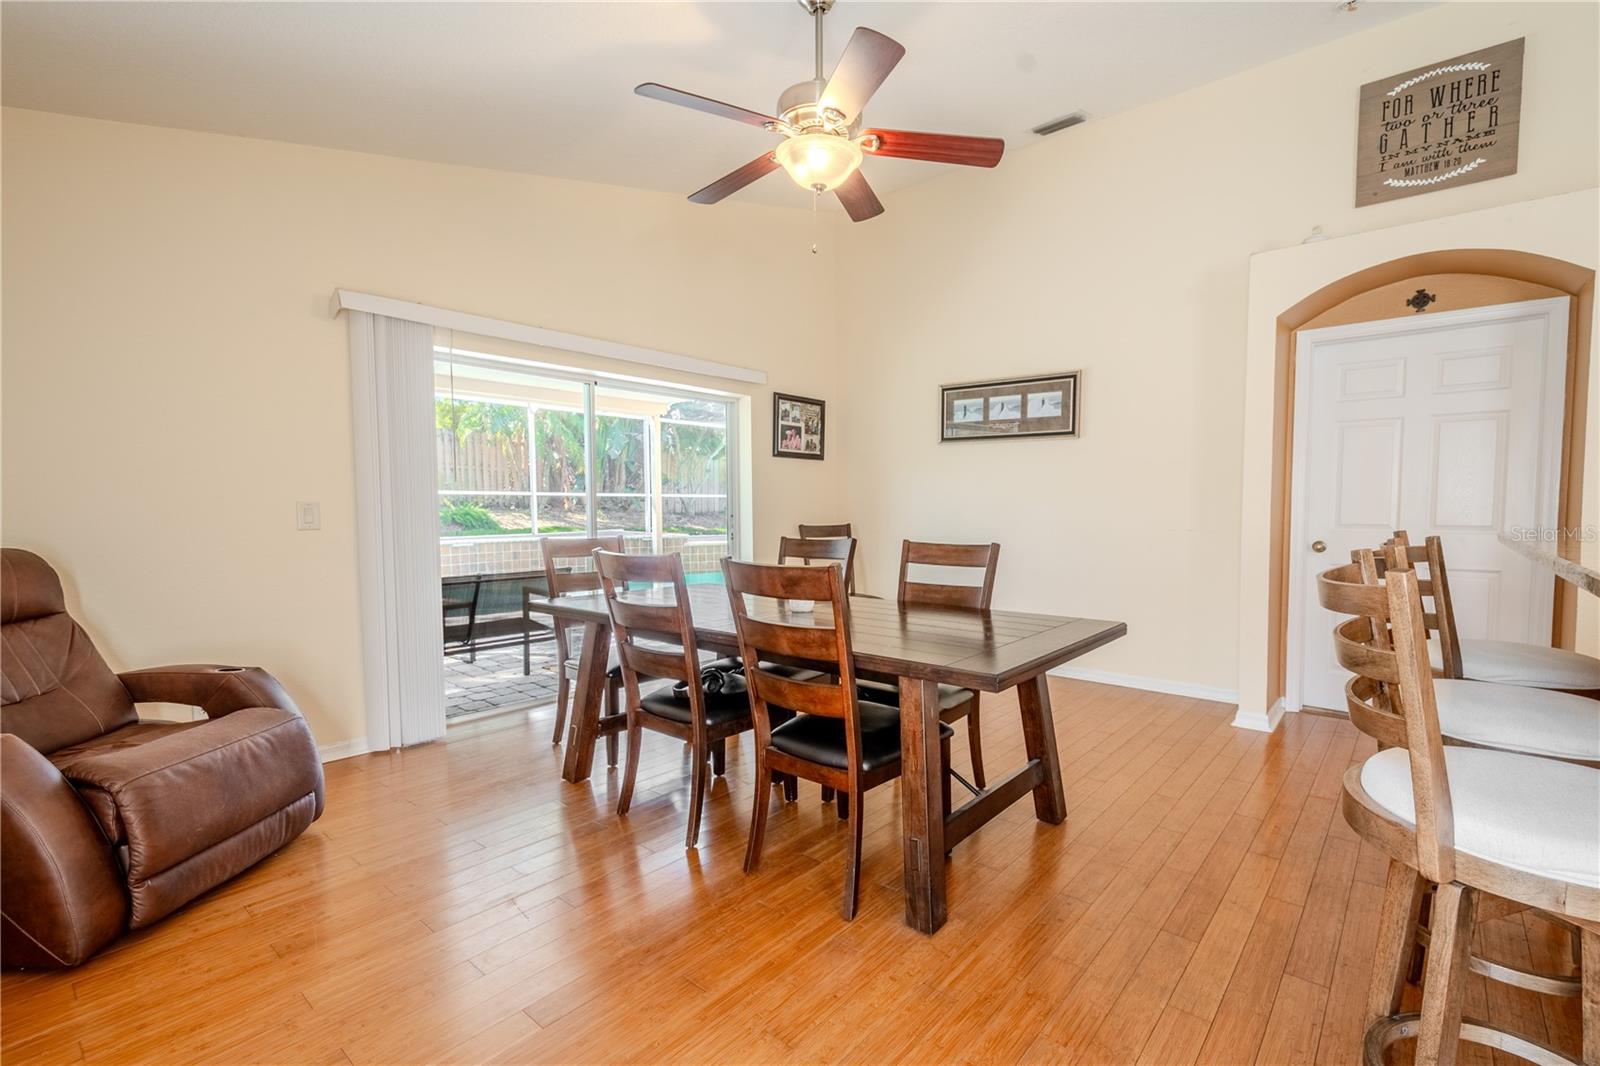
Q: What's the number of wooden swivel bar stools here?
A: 3